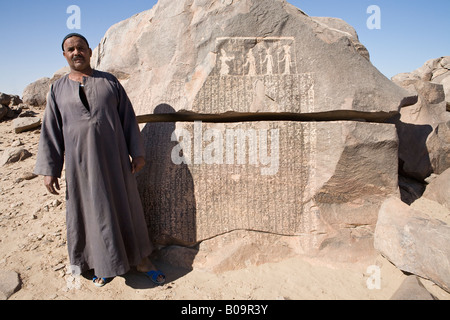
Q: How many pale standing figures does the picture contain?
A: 4